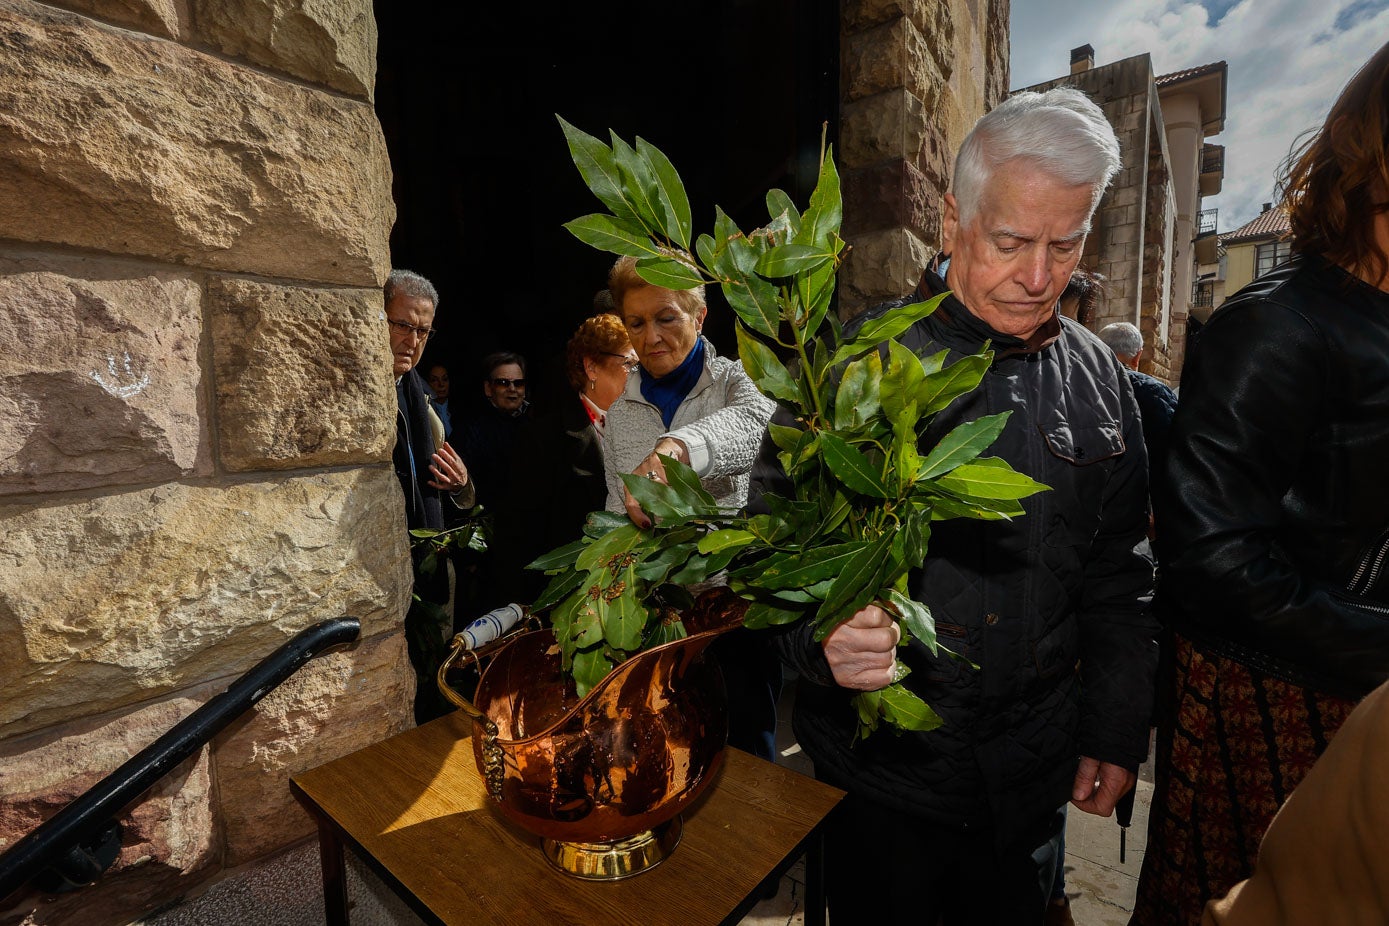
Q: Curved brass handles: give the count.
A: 1